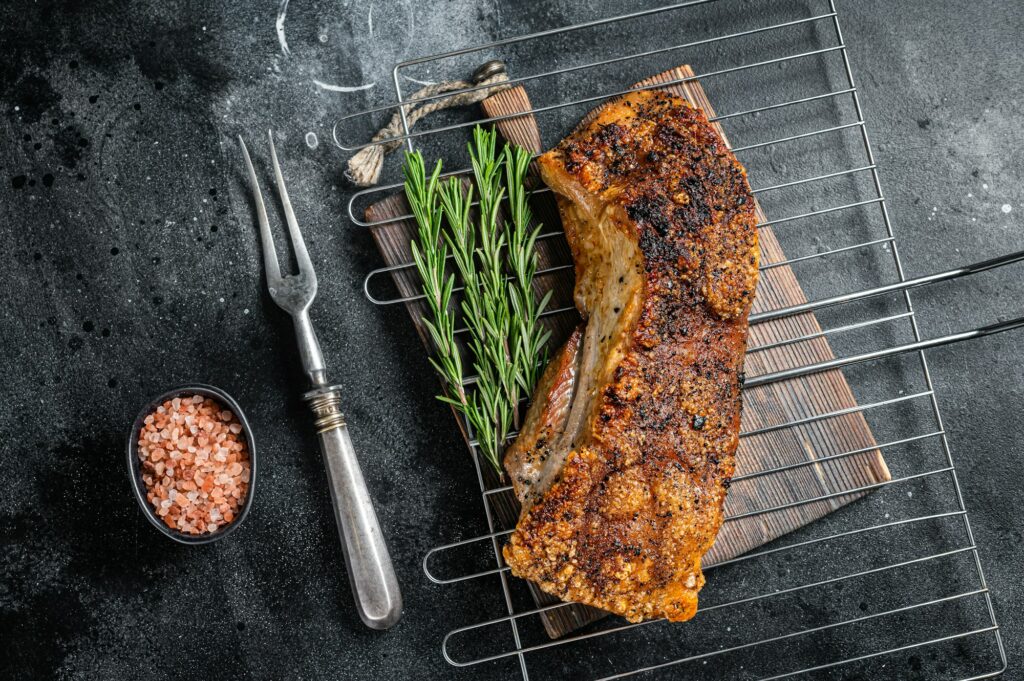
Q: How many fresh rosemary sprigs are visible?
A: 4